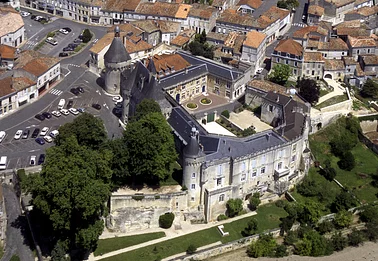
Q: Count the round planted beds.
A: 2